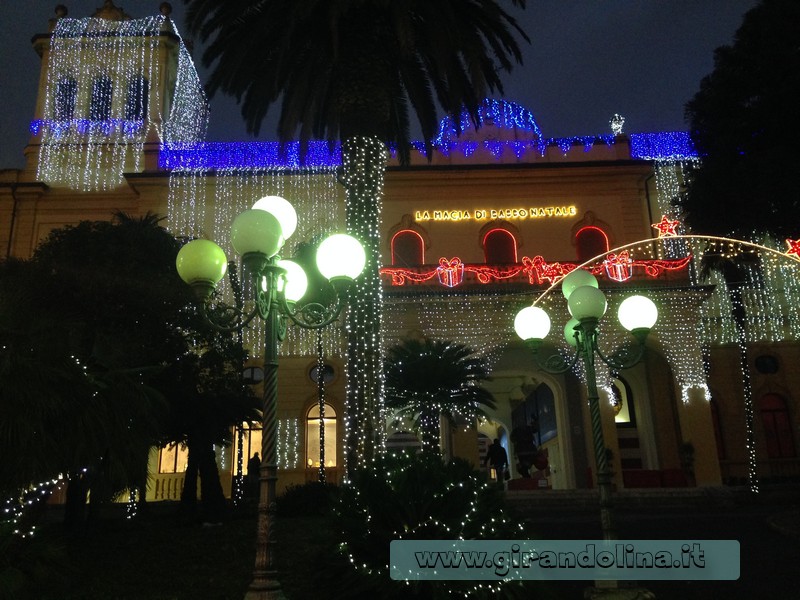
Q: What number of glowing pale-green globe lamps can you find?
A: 10